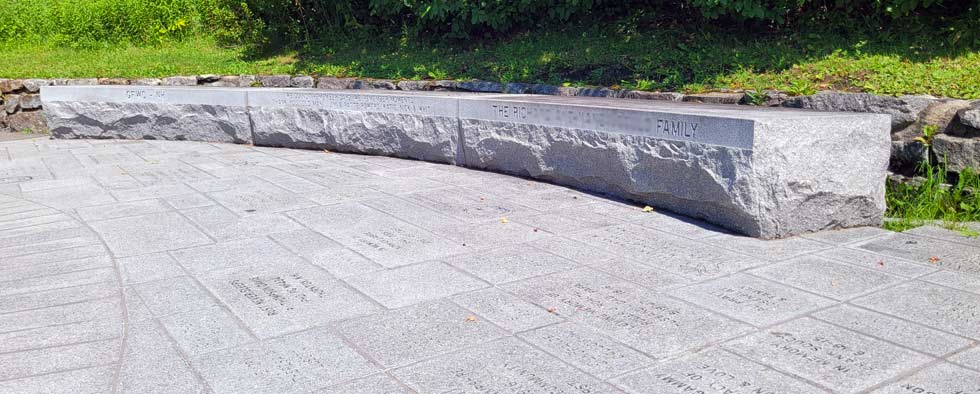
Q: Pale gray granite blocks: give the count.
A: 3